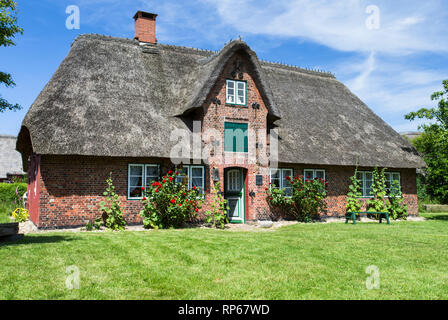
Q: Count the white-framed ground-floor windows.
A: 6